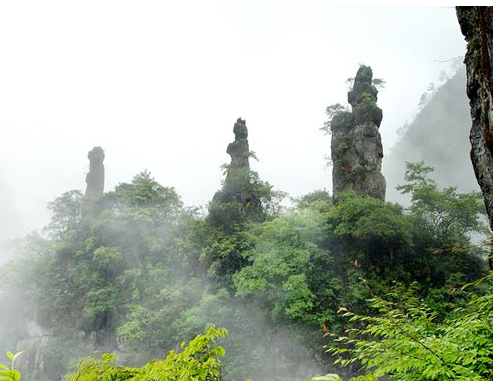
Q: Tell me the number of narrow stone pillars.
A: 3